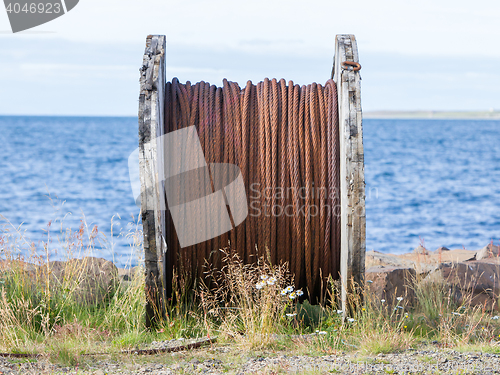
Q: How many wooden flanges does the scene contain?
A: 2